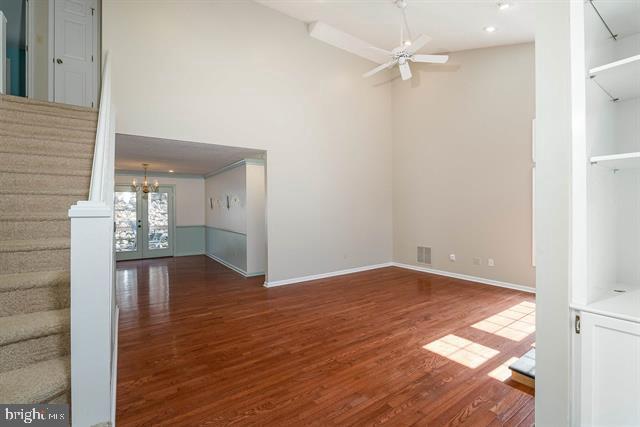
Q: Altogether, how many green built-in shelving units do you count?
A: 0